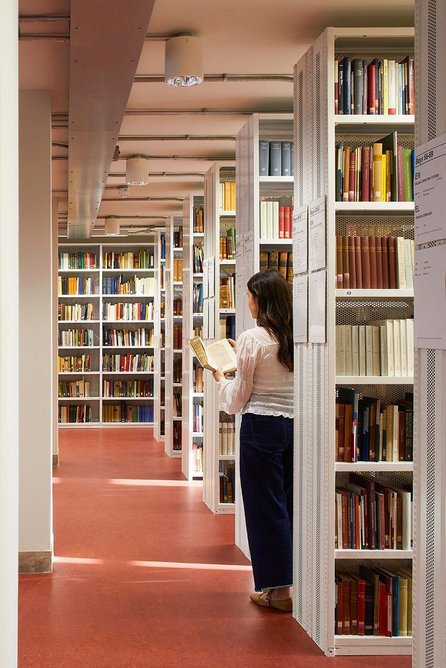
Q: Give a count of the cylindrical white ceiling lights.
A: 3